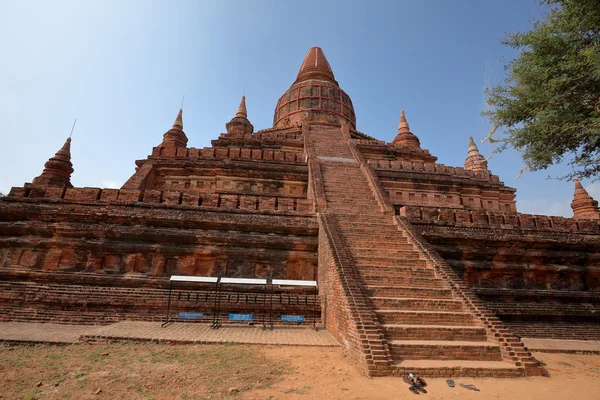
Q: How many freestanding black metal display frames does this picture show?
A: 3